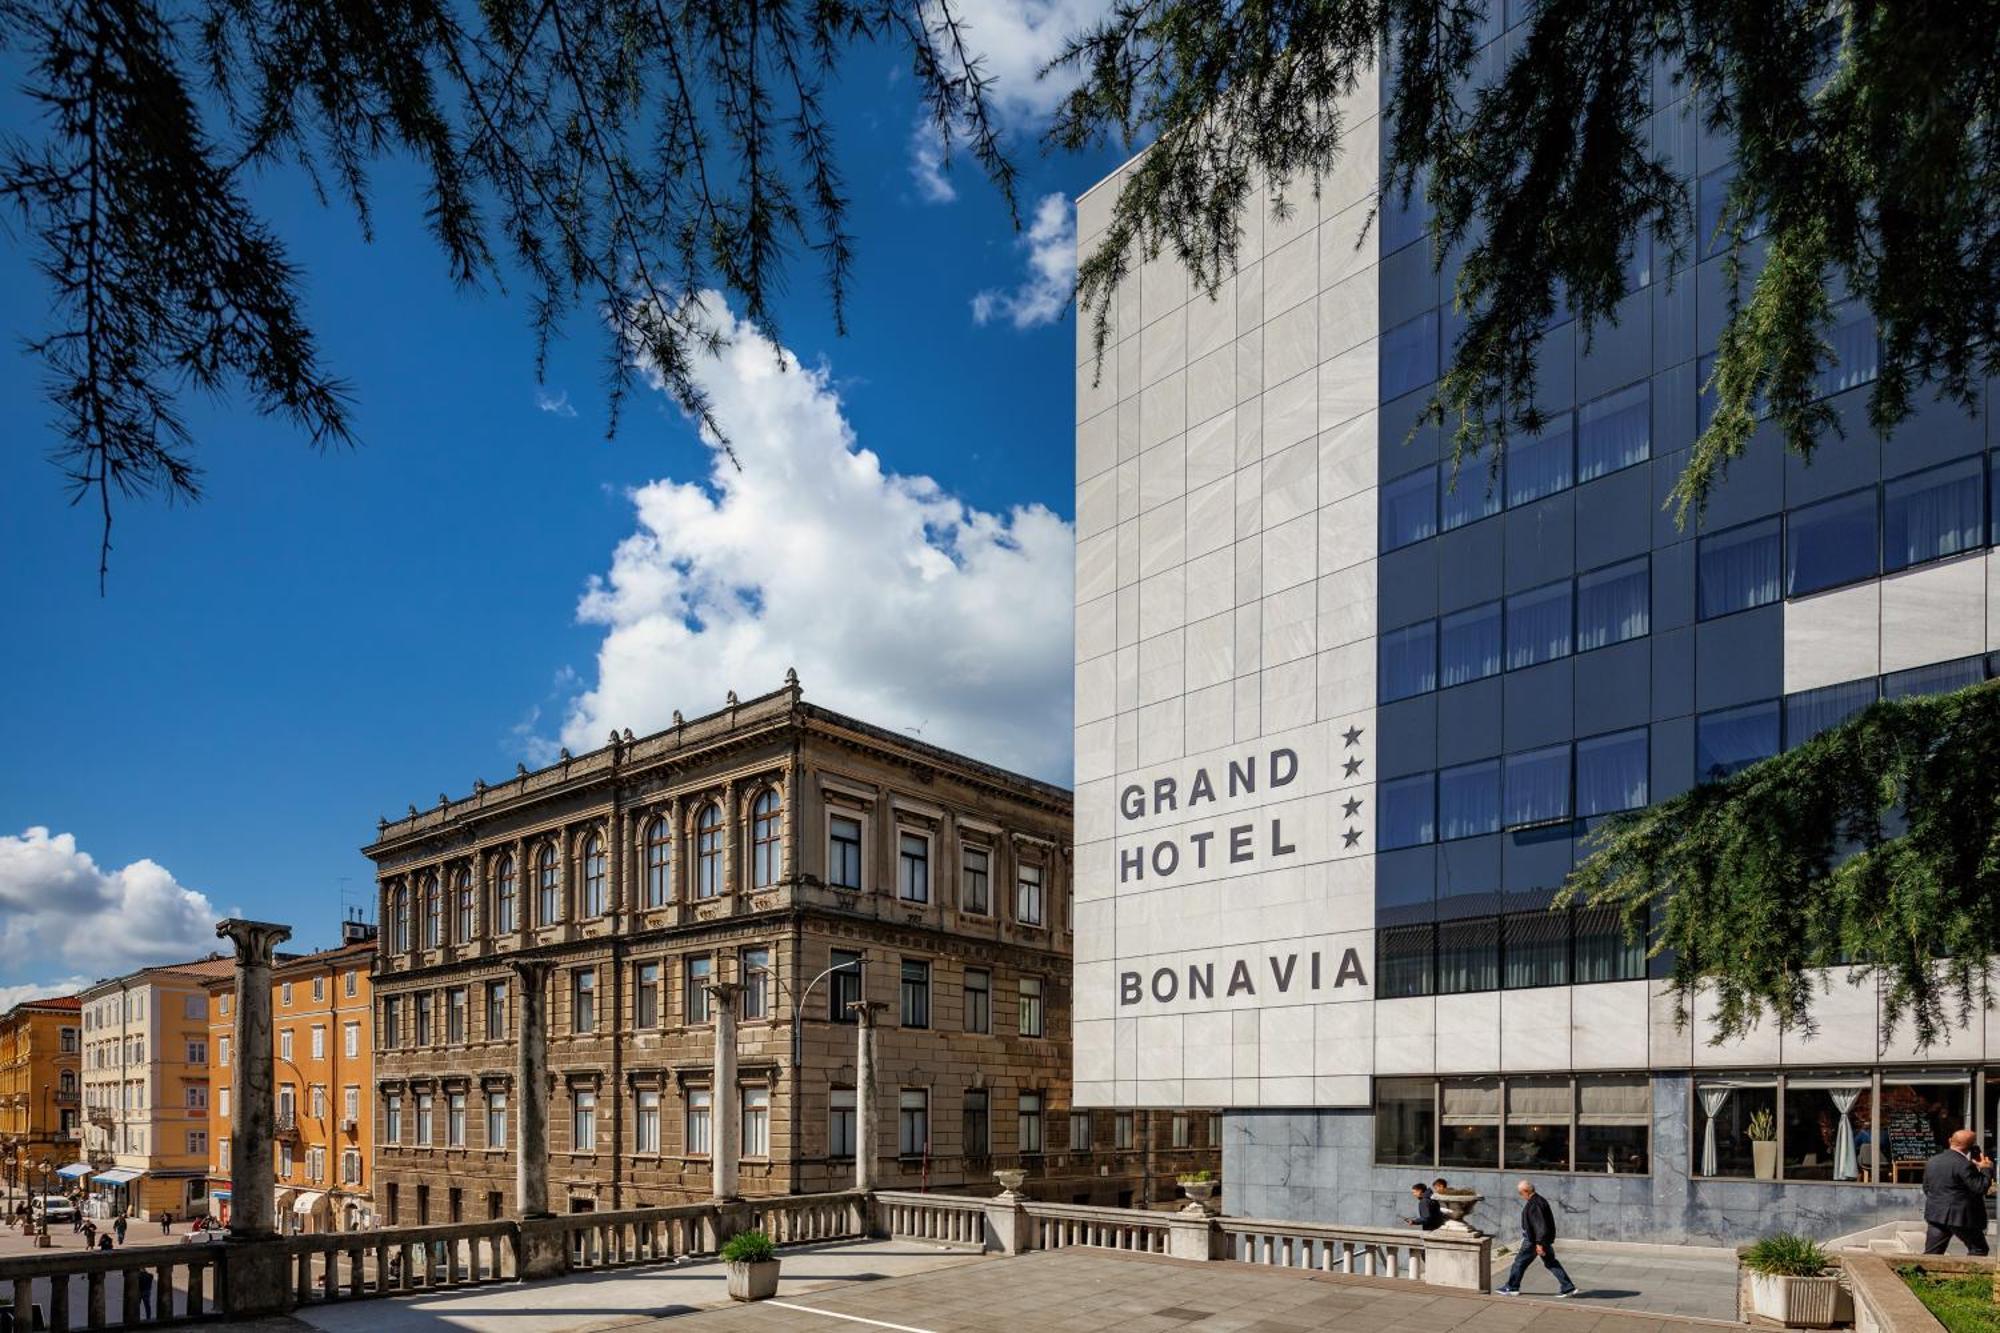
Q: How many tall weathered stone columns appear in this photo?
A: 4